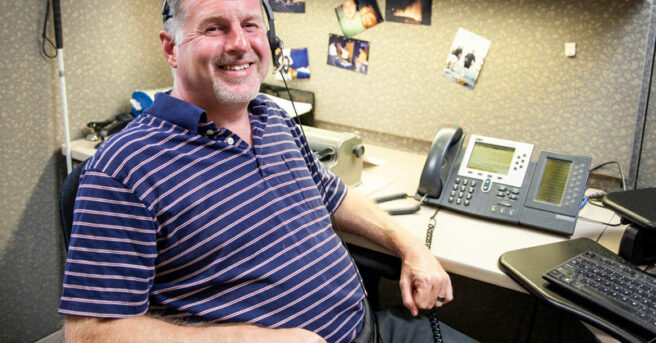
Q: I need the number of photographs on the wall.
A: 6